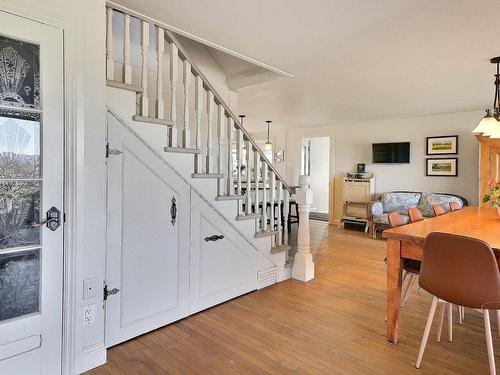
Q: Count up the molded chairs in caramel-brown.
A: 5